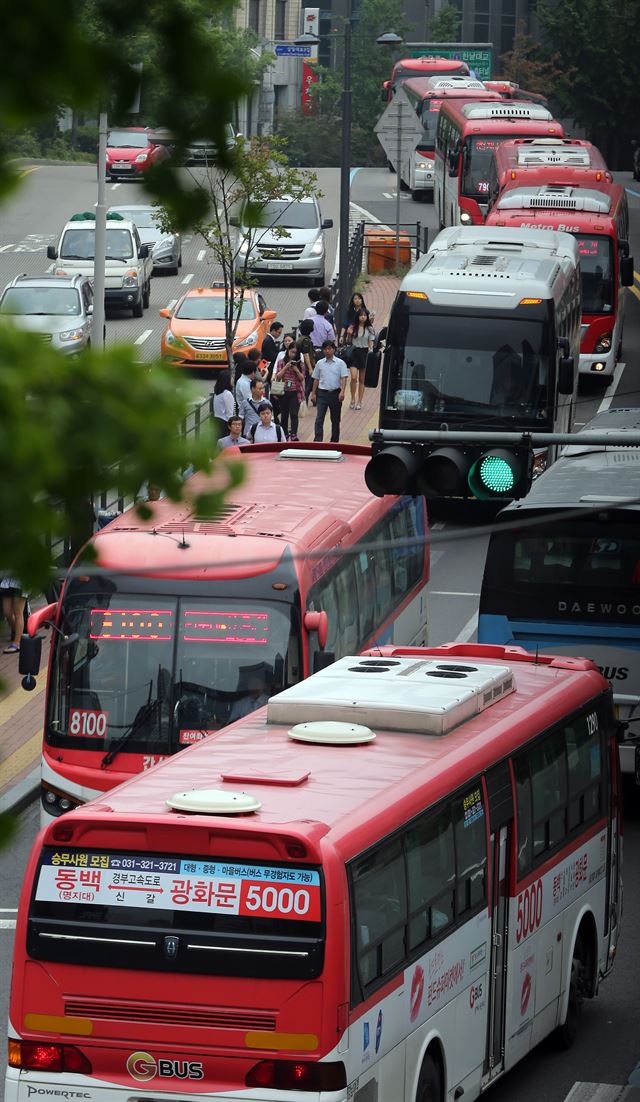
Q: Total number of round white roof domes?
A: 2